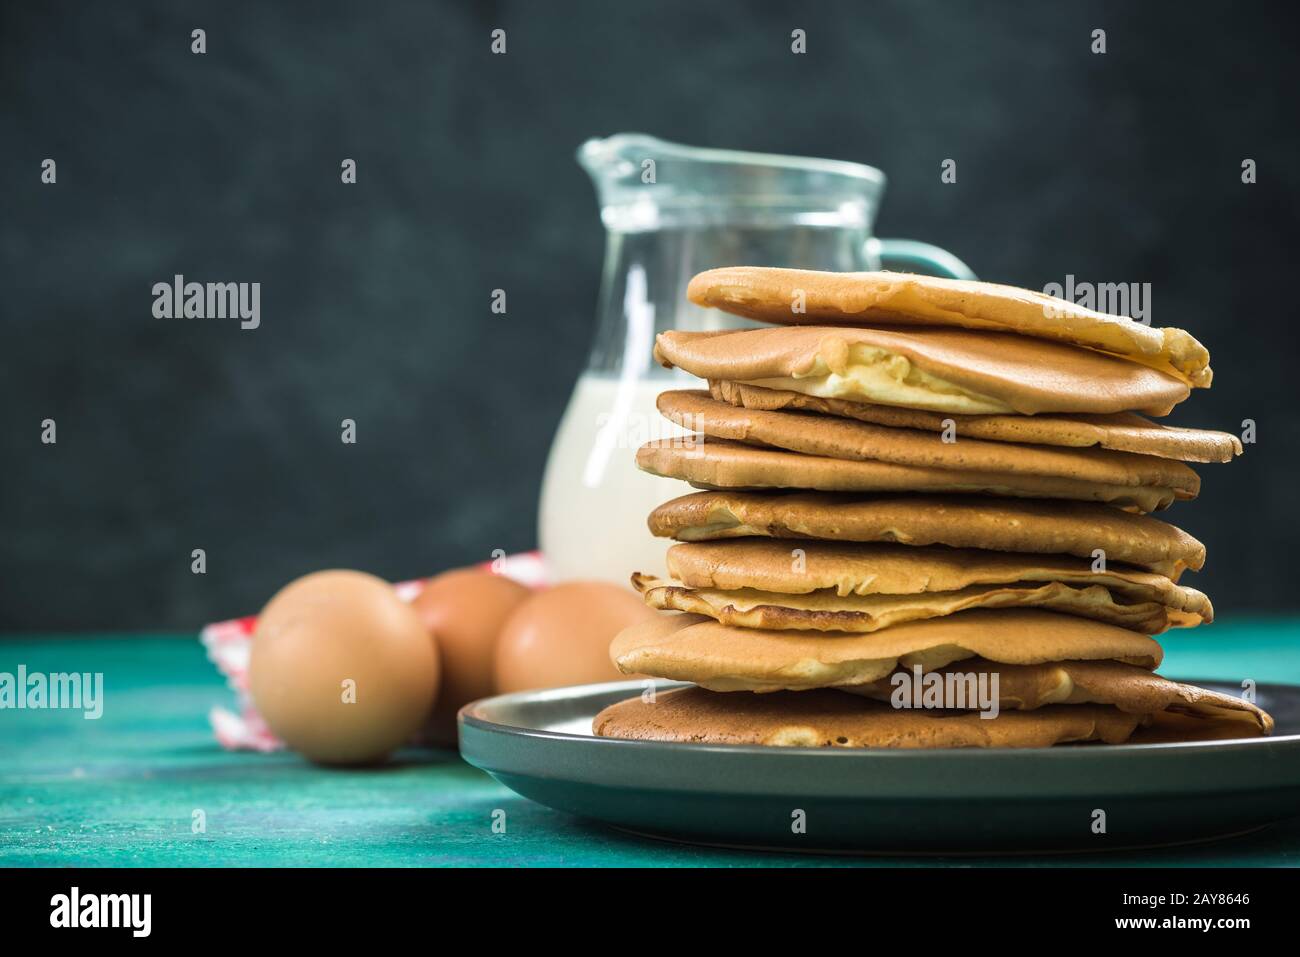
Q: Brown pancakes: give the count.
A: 11